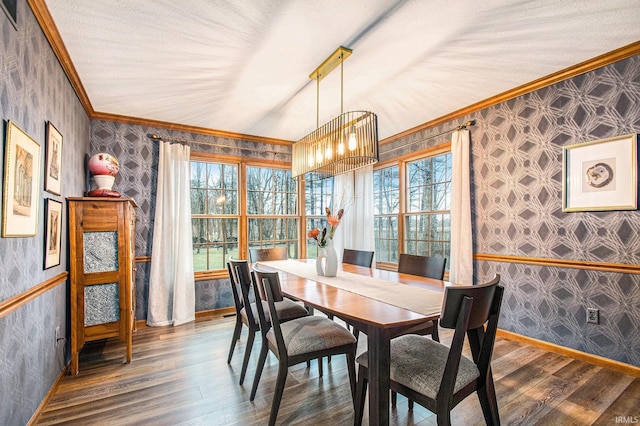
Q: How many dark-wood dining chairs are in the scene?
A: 6